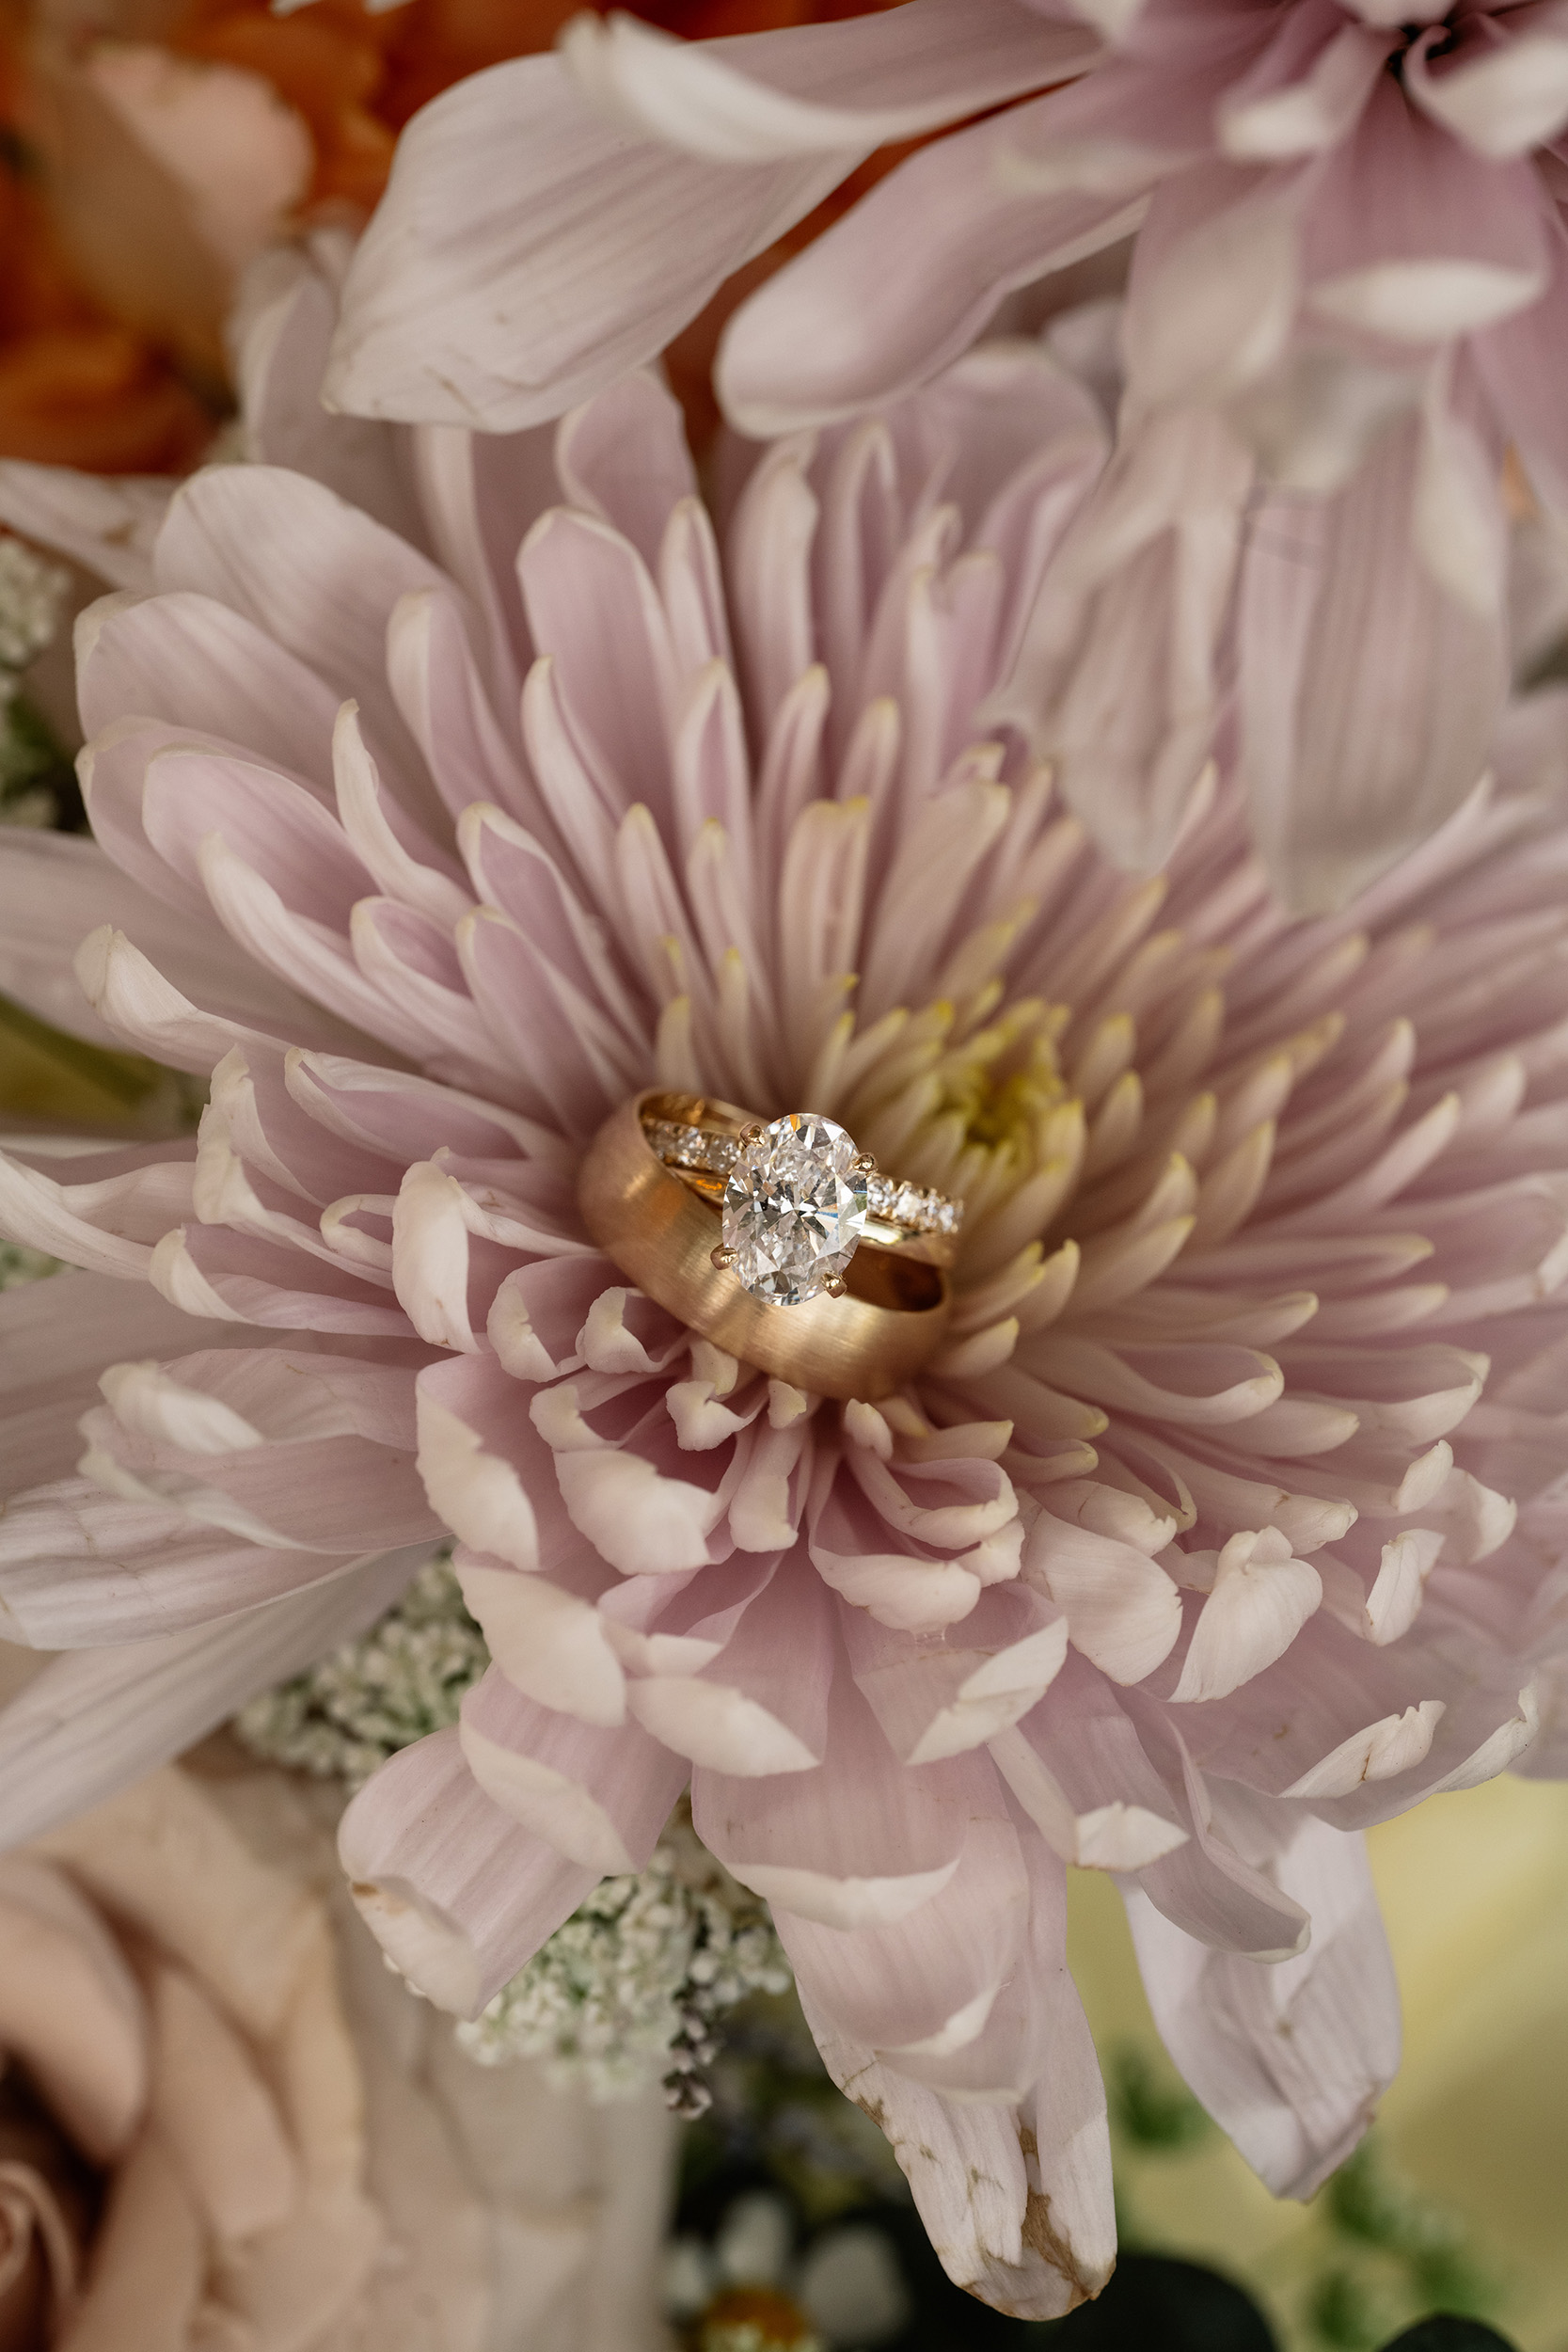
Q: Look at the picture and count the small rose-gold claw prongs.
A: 4